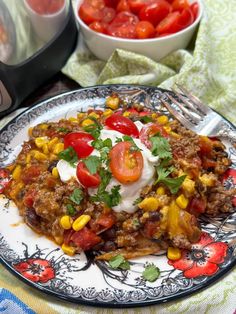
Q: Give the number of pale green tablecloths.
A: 1